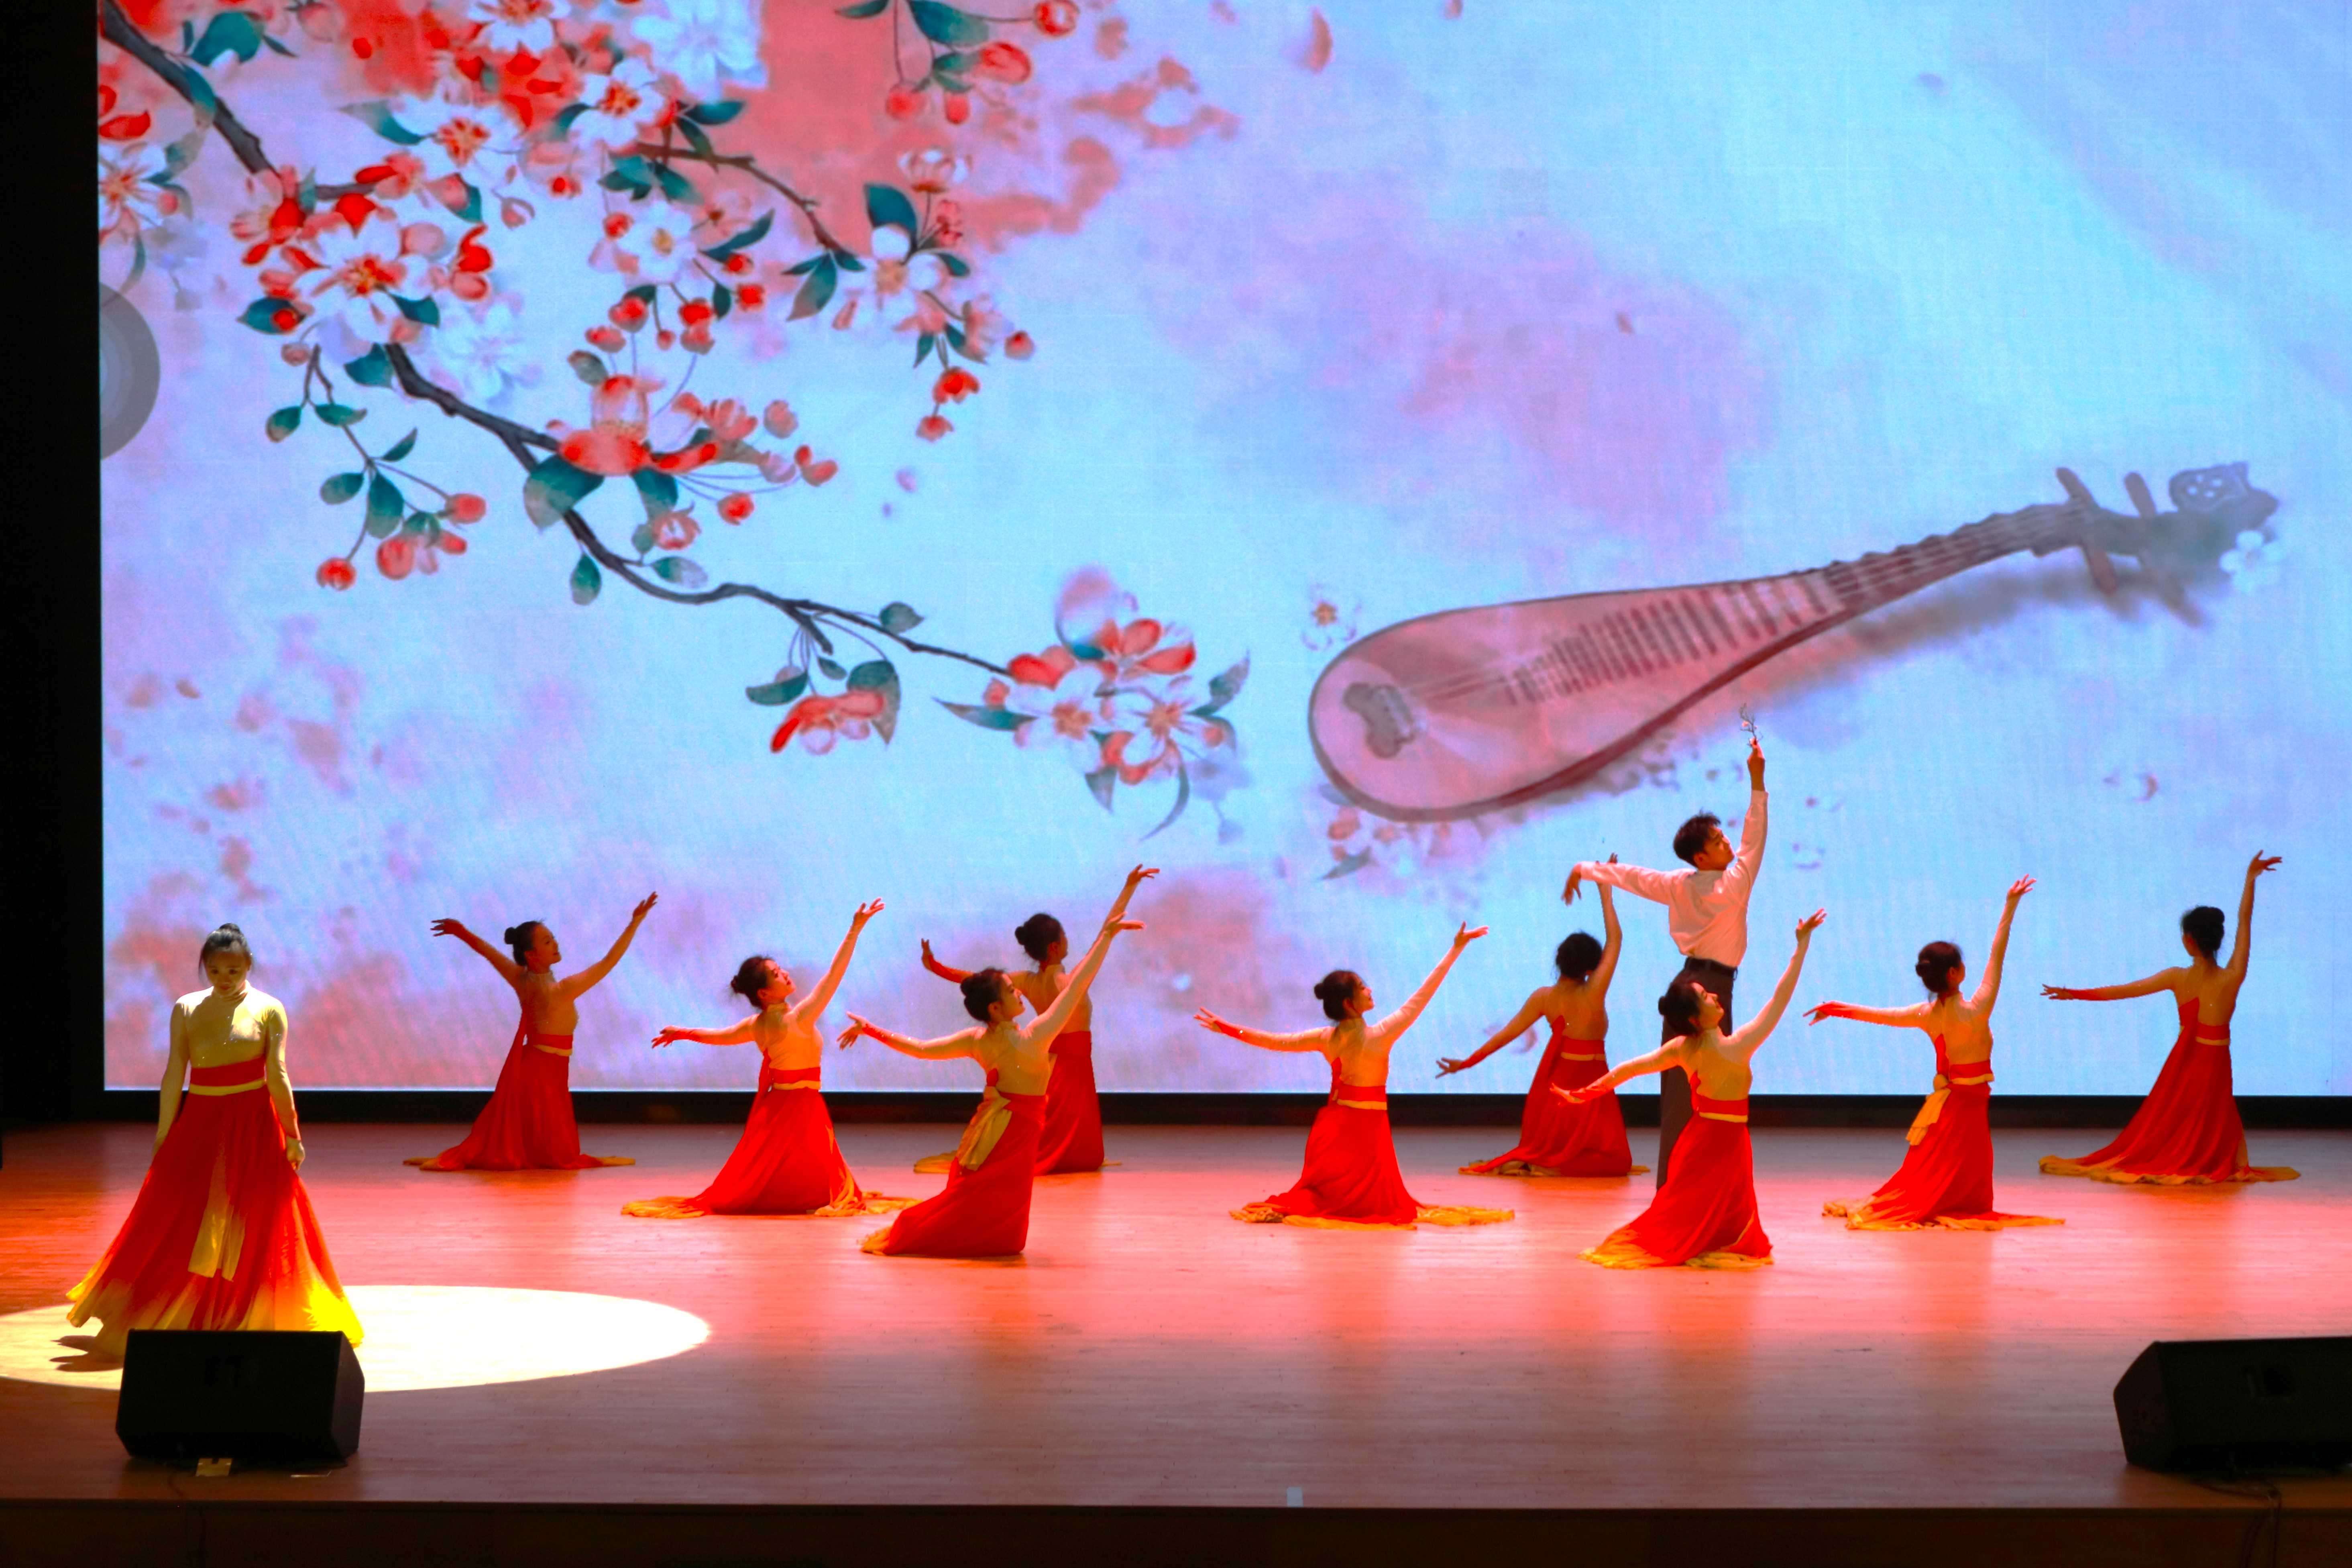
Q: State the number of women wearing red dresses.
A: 10